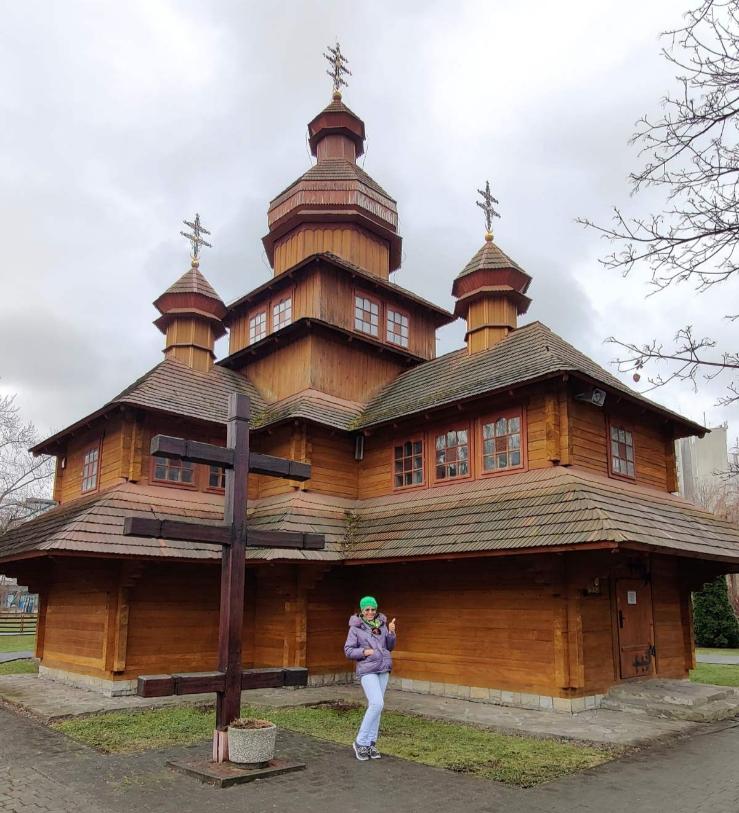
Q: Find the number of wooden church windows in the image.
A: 11